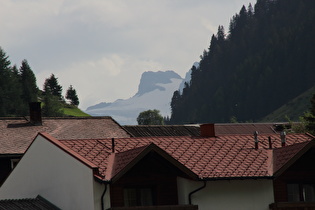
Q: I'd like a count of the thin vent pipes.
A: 4